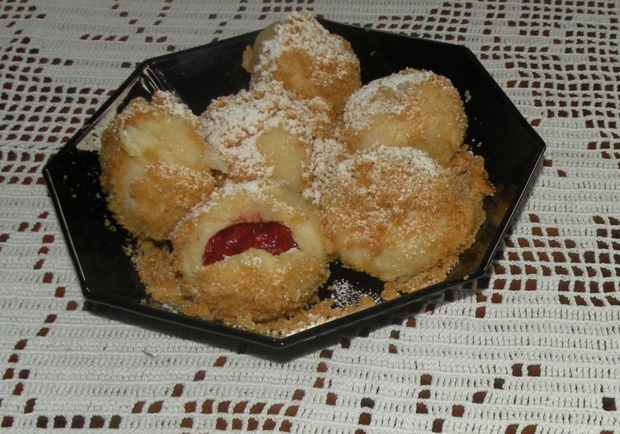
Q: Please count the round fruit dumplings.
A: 6